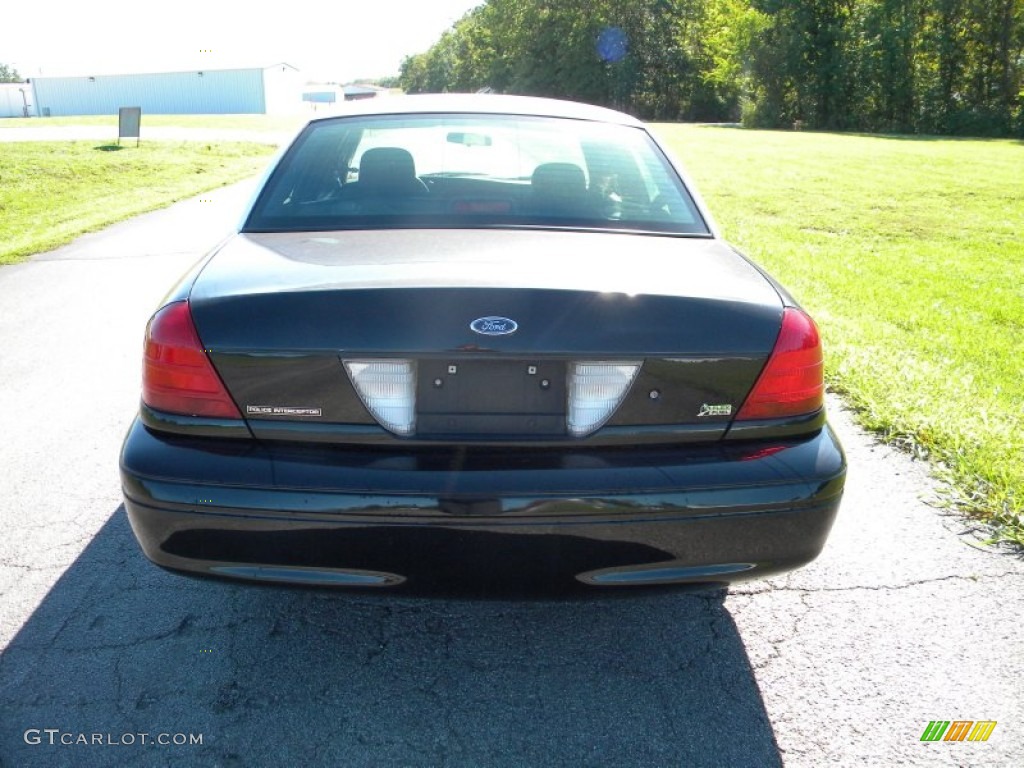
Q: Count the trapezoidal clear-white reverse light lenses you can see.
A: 2